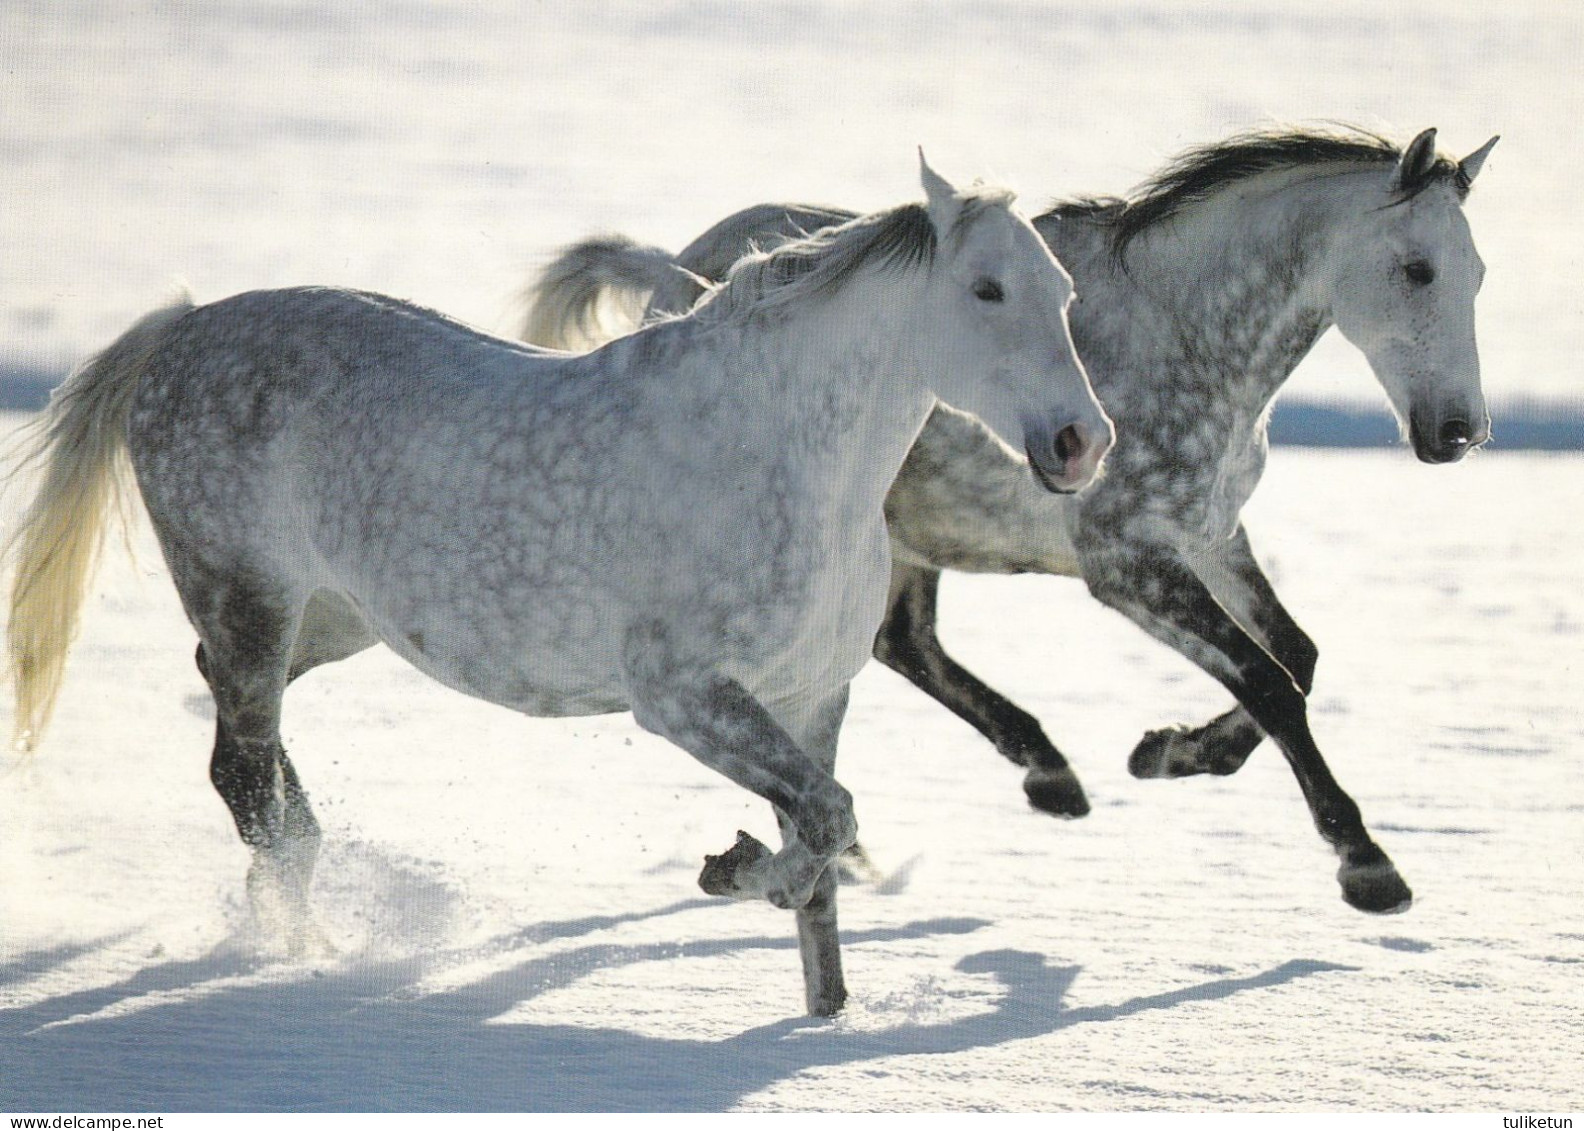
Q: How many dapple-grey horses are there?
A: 2